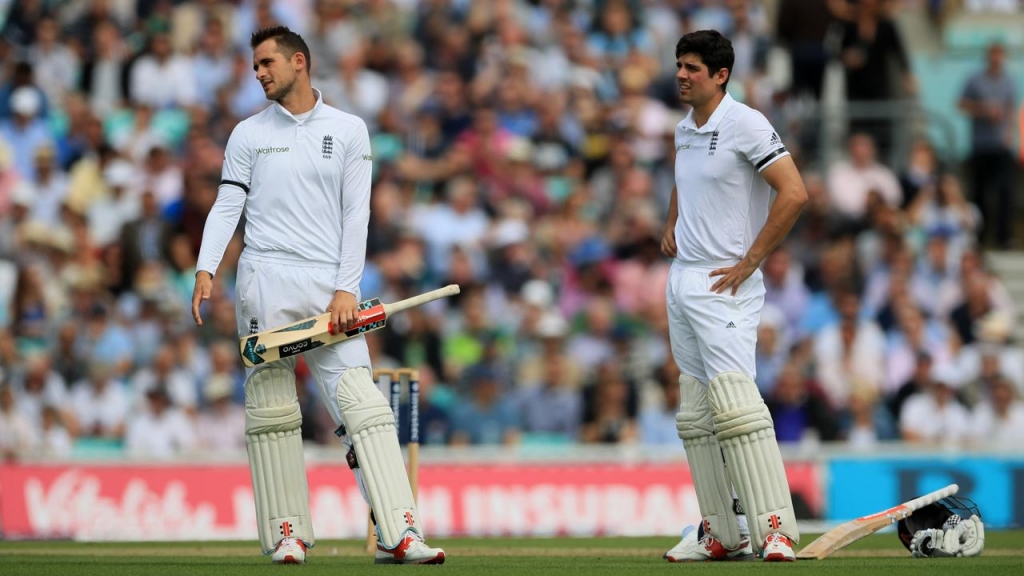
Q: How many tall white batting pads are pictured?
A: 4